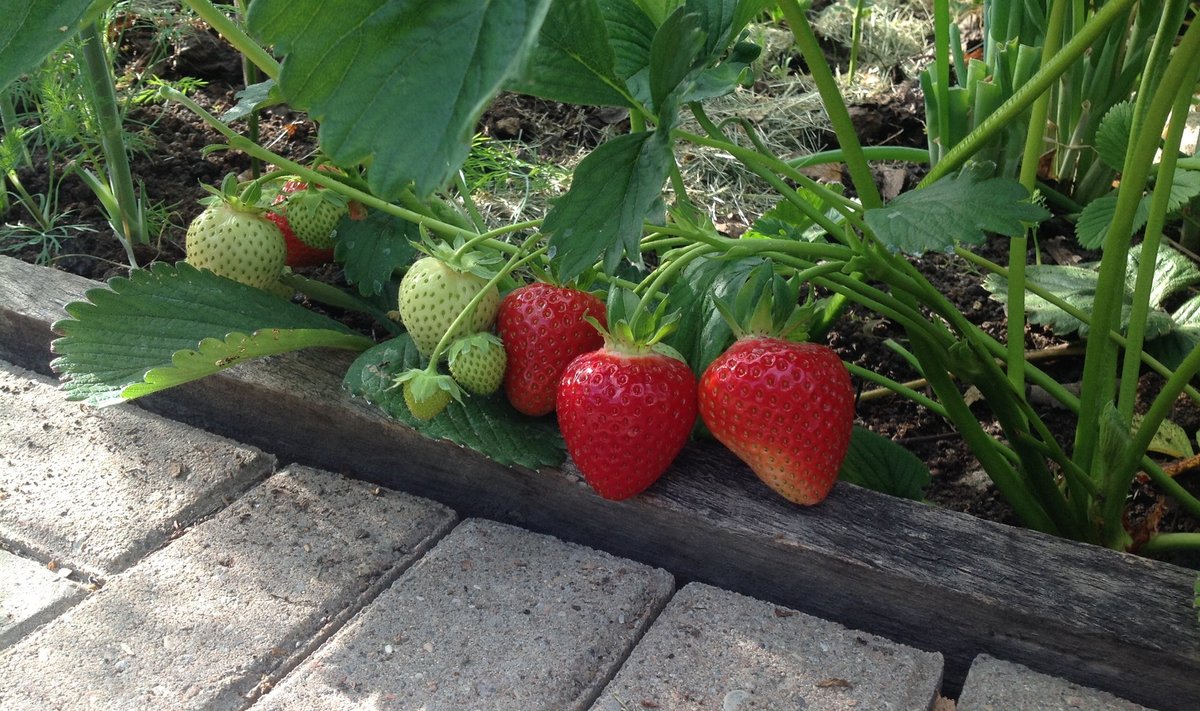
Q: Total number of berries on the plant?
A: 9